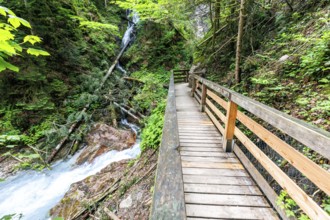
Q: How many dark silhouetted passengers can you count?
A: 0